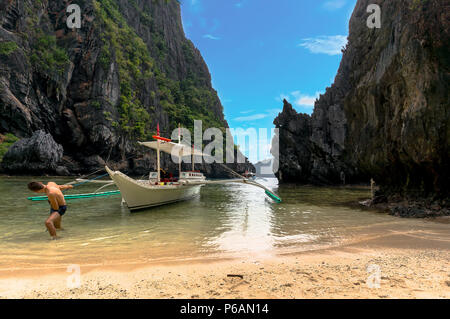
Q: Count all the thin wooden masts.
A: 3